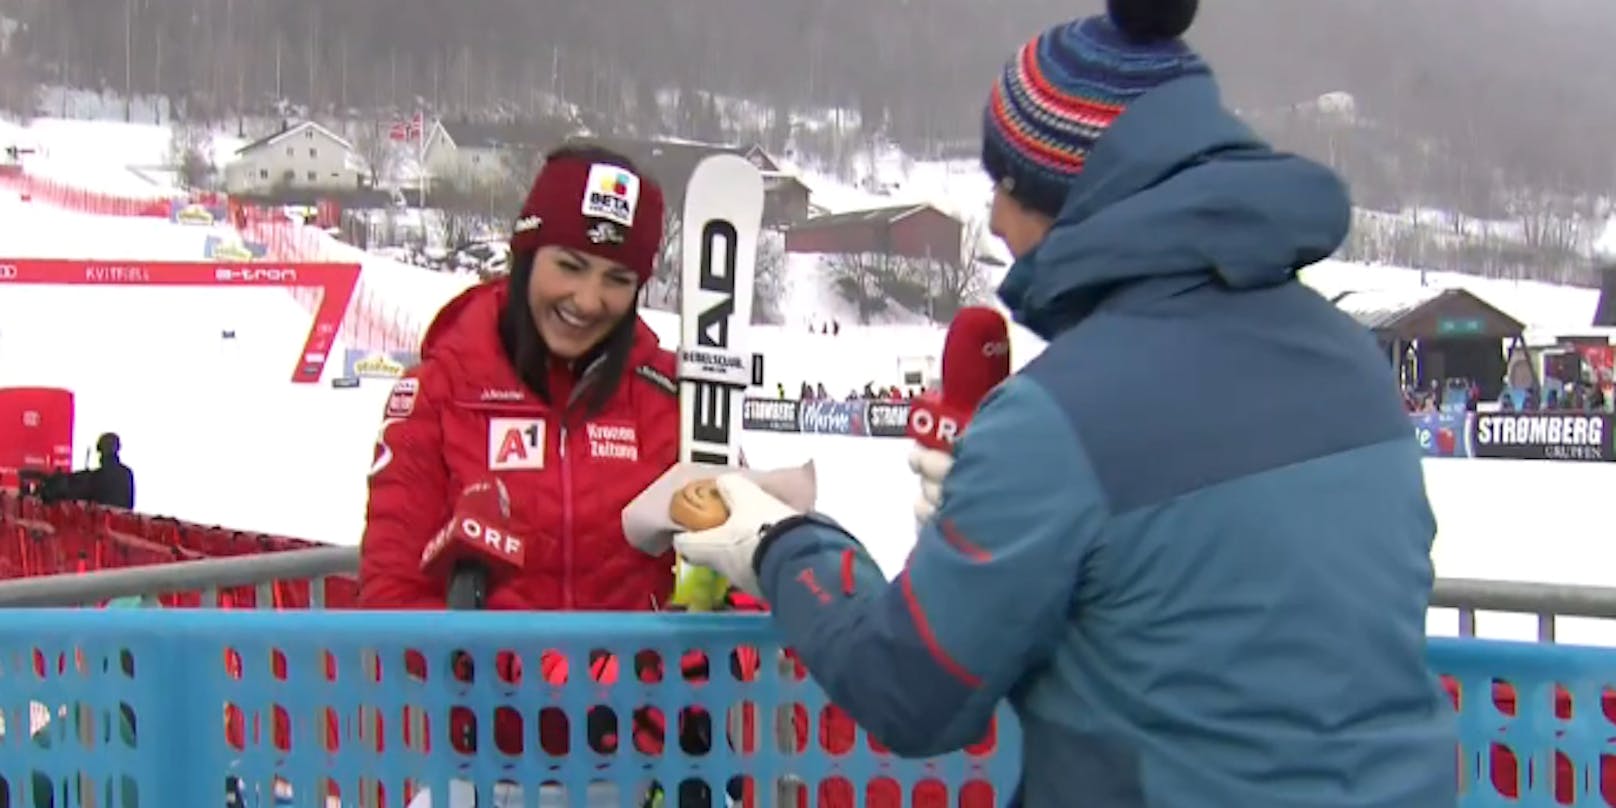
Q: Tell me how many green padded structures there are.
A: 0